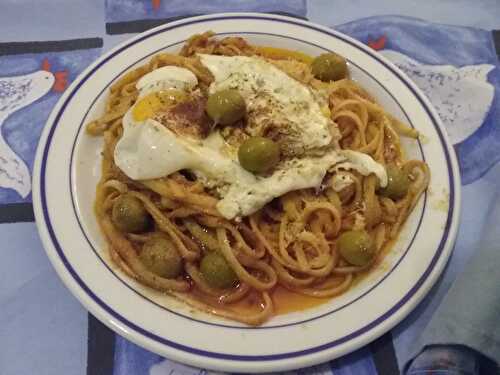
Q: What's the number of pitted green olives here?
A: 8